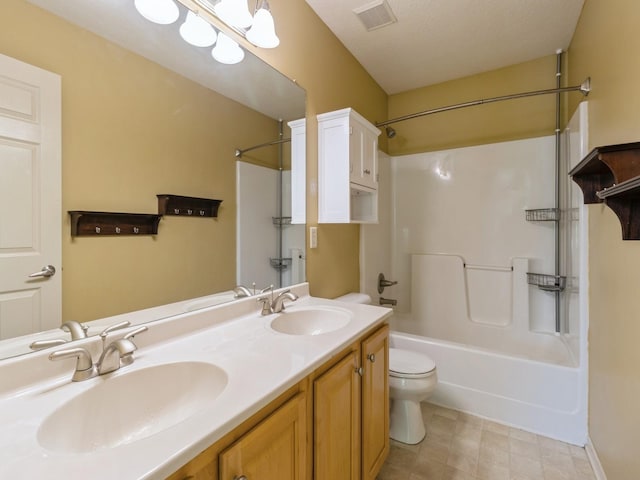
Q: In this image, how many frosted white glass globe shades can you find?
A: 5